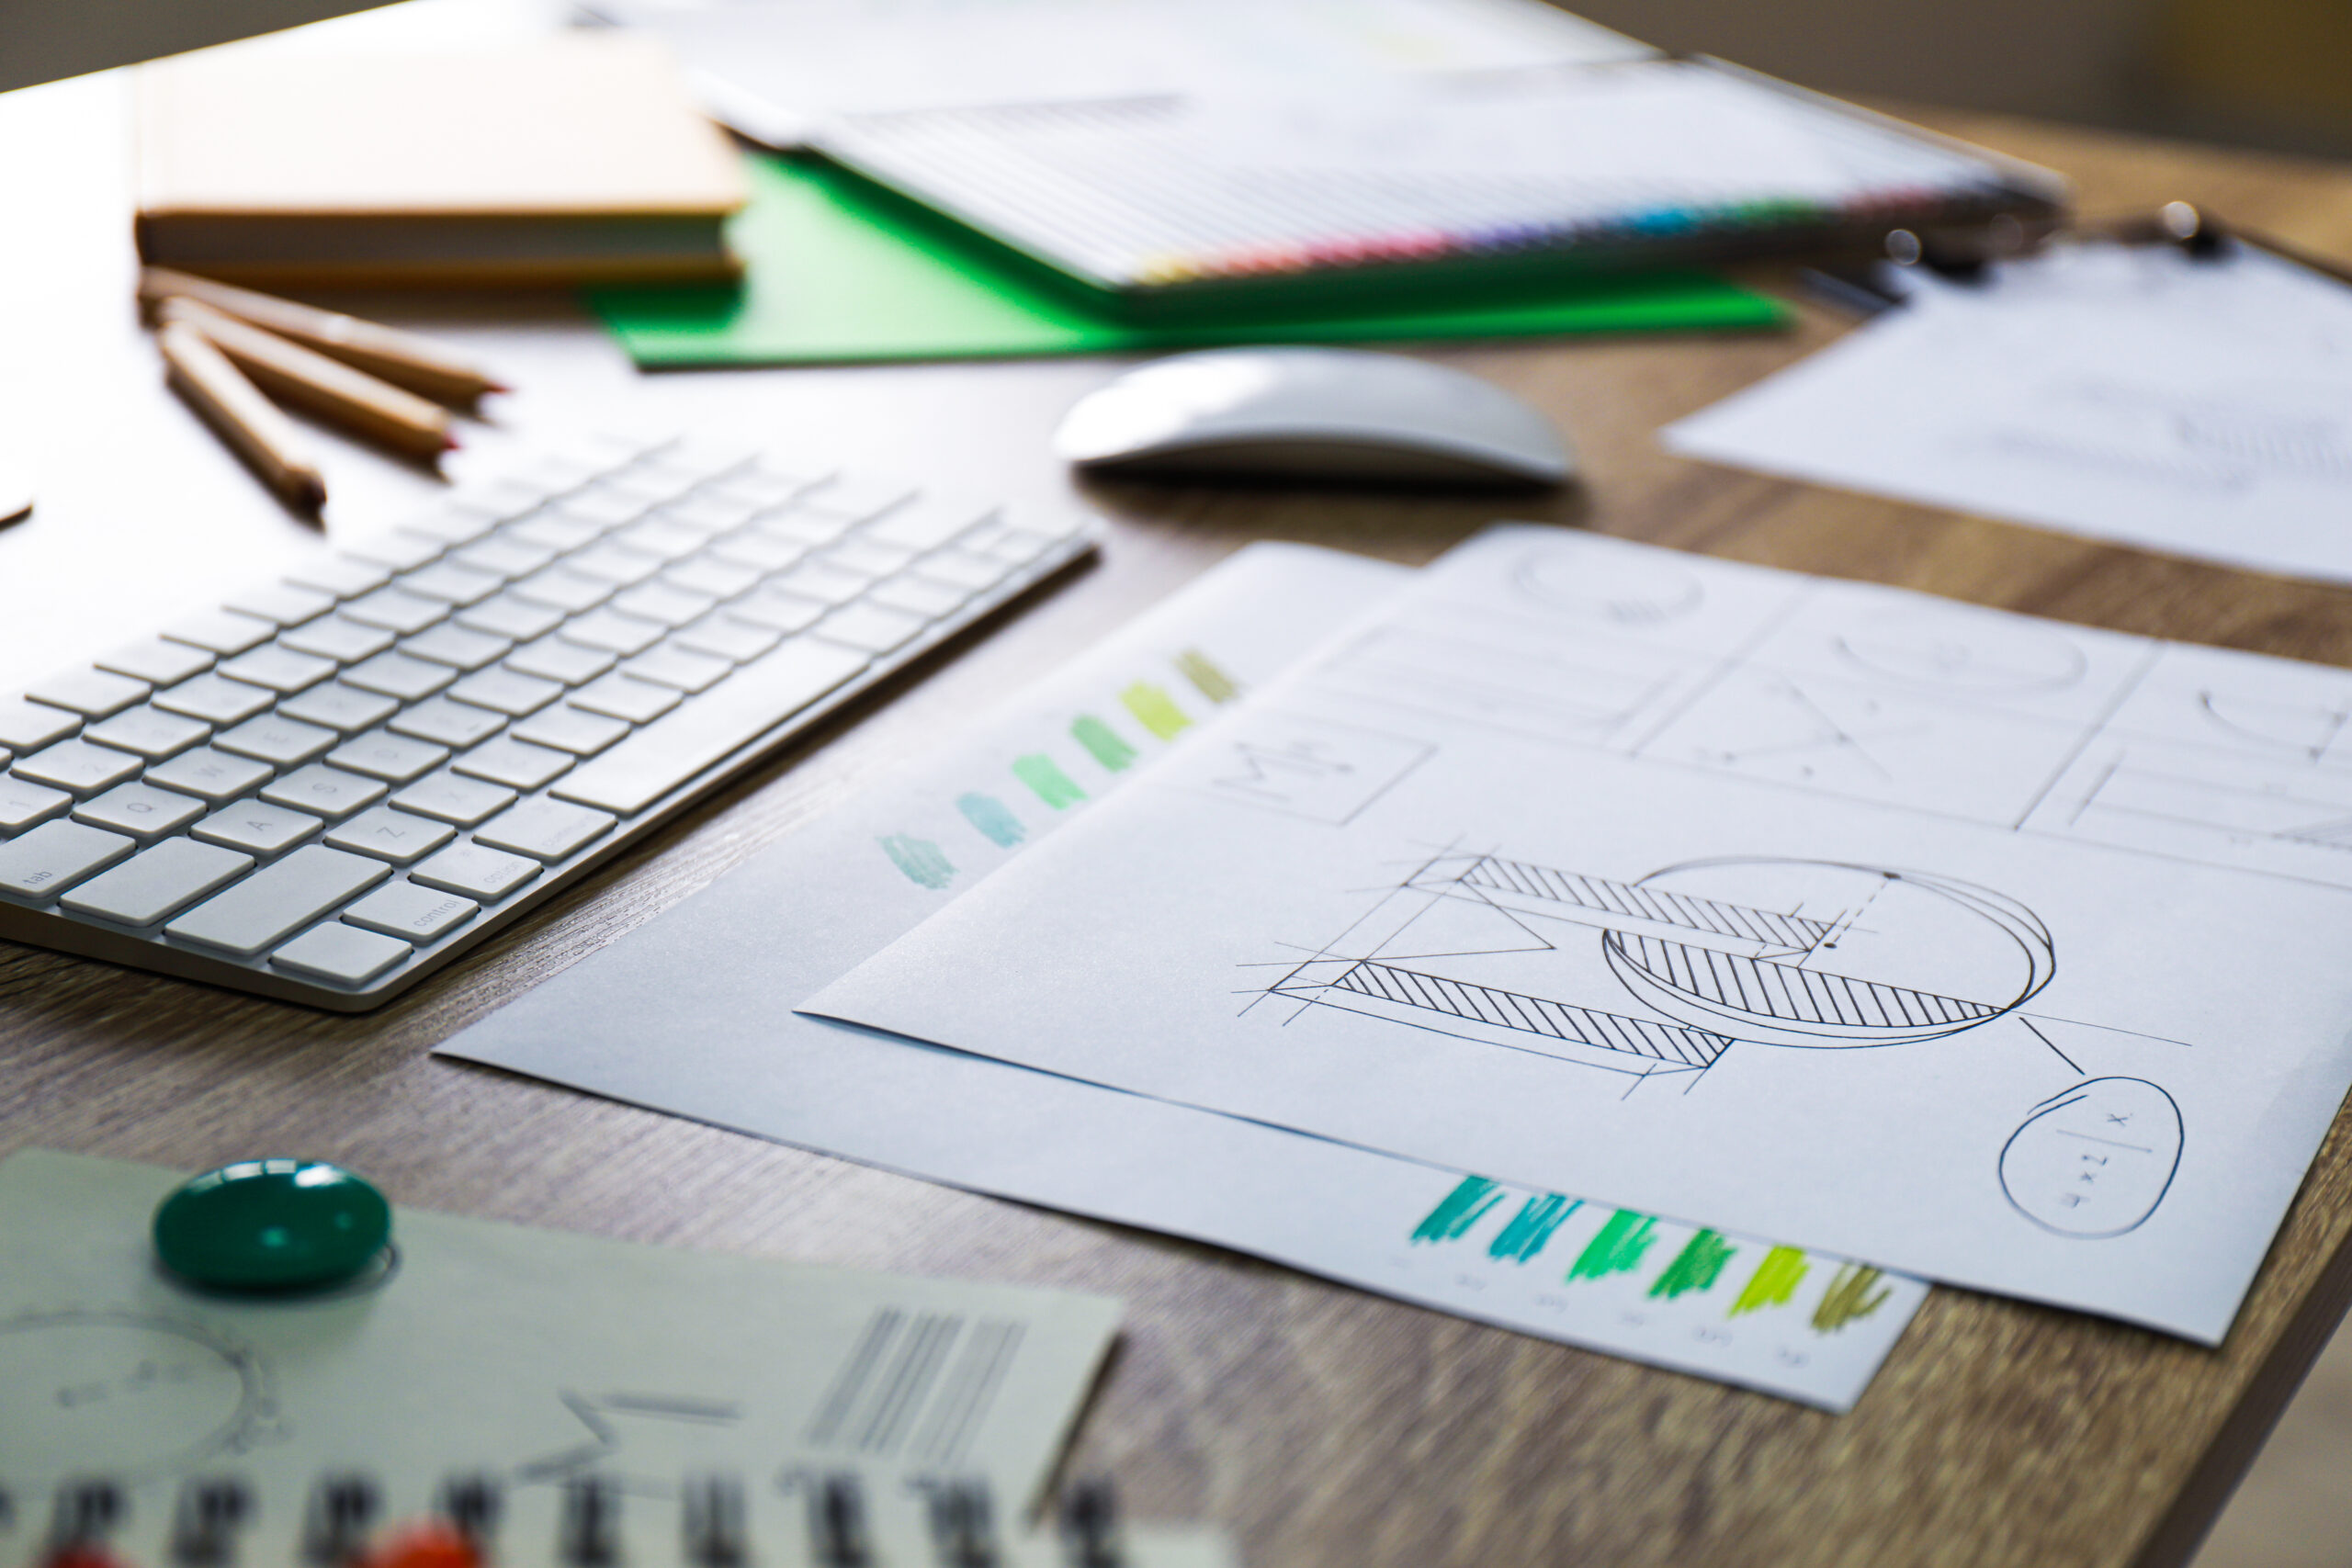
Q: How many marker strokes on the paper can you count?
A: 12